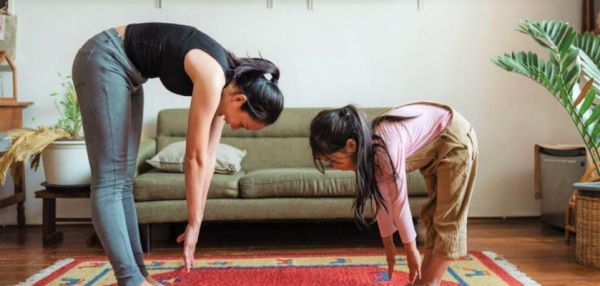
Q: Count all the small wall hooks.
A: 4